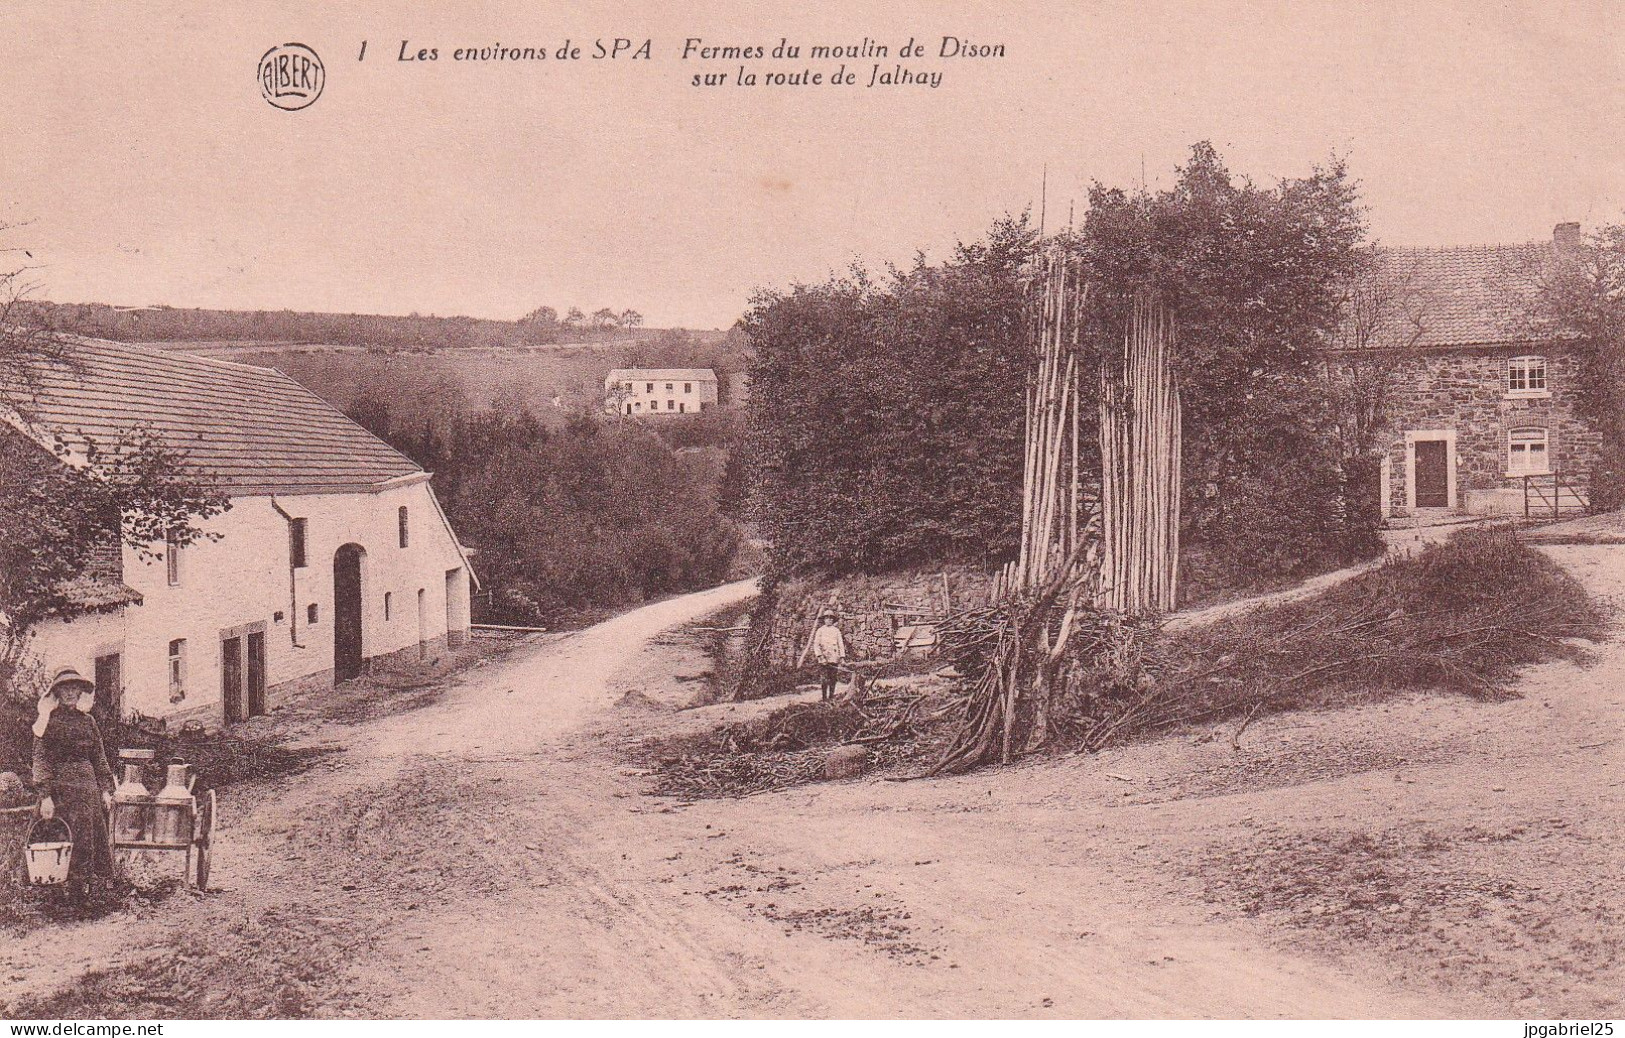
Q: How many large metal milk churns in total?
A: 2